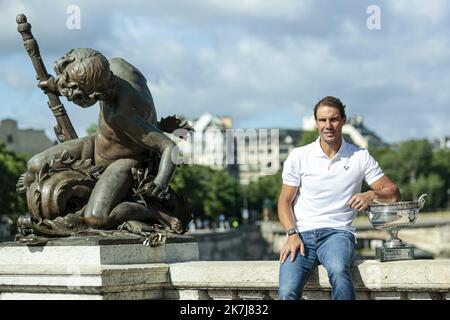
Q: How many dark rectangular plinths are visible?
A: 1